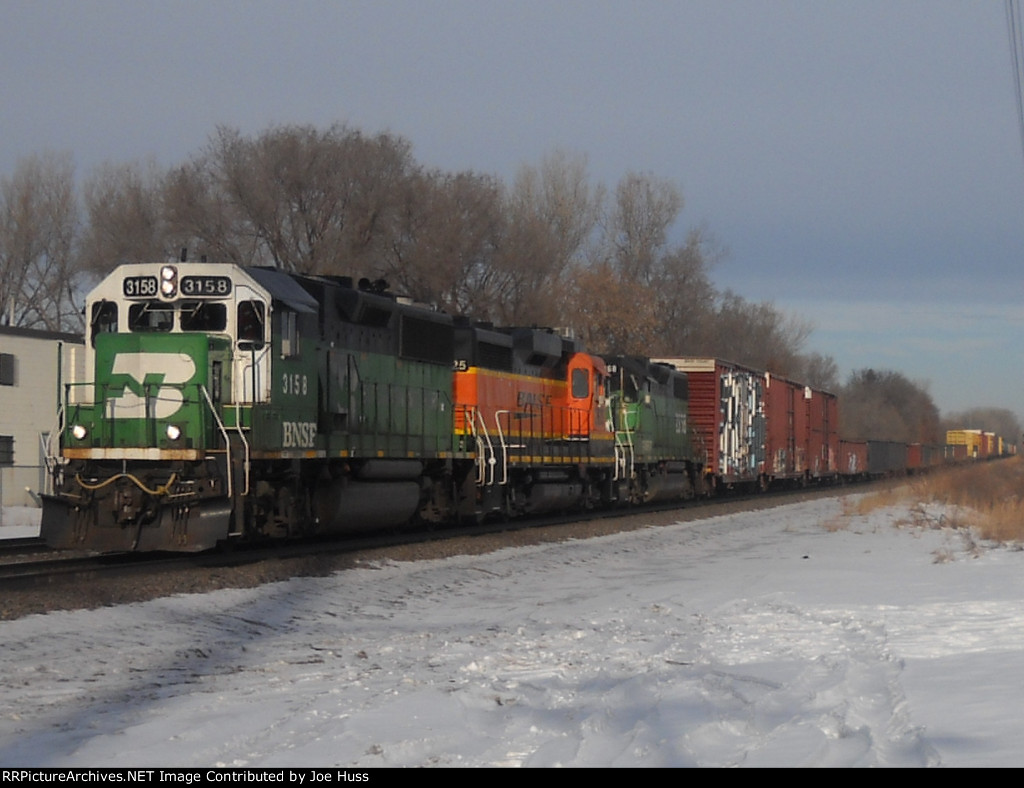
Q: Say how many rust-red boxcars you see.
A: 3